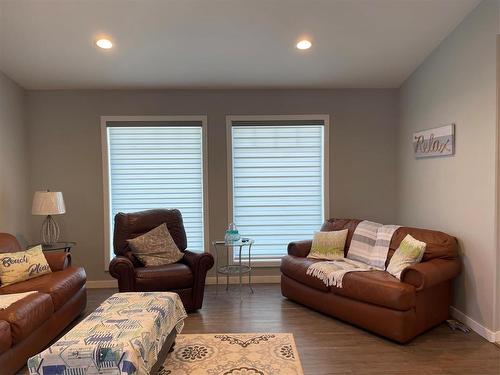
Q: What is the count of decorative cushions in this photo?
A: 4